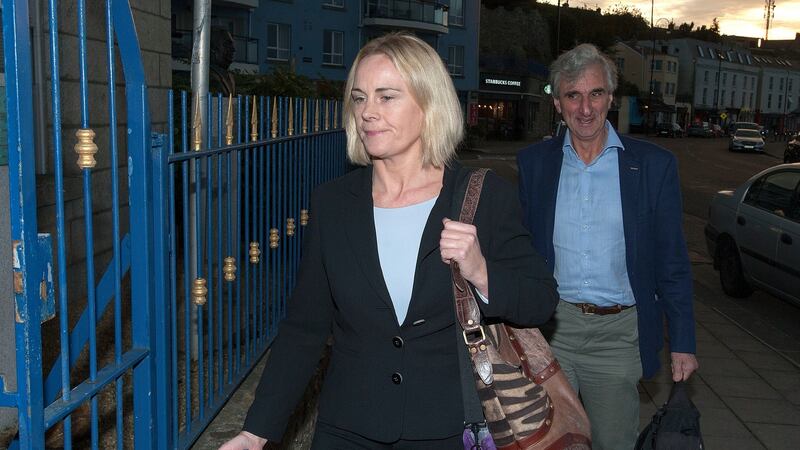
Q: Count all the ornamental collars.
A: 7